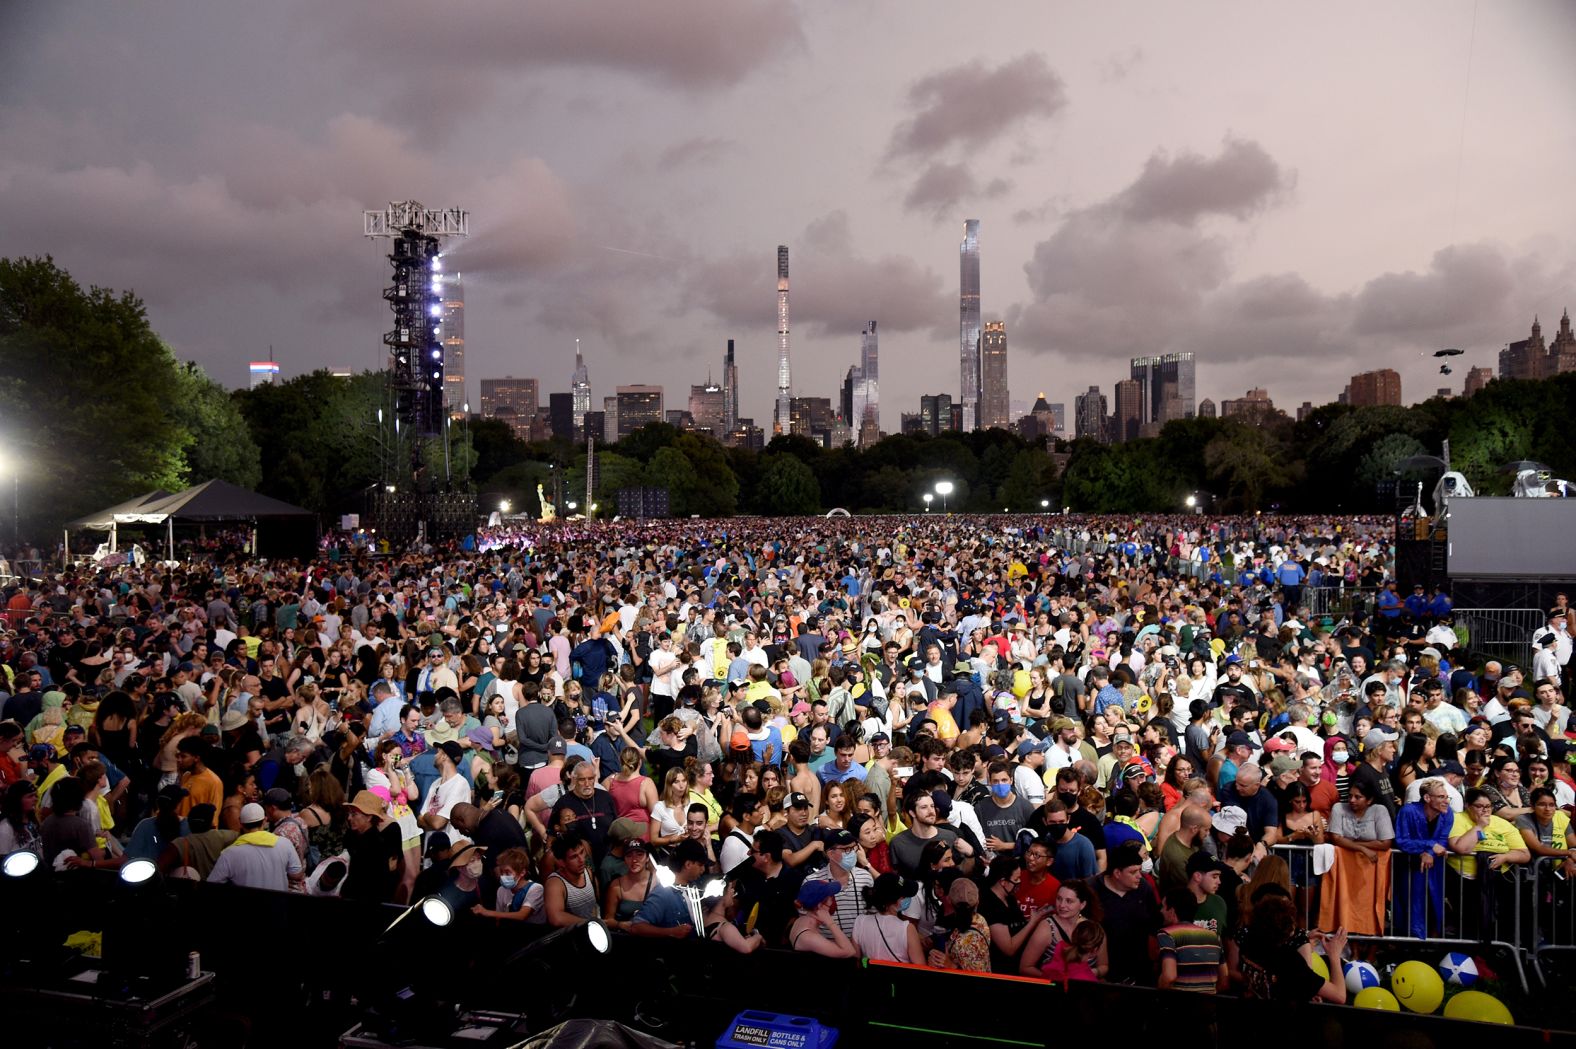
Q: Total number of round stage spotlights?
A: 4